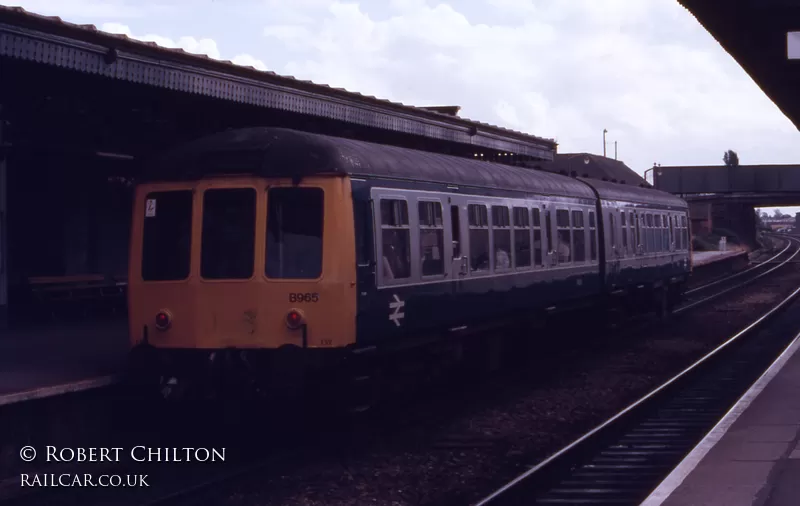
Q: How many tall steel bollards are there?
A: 0